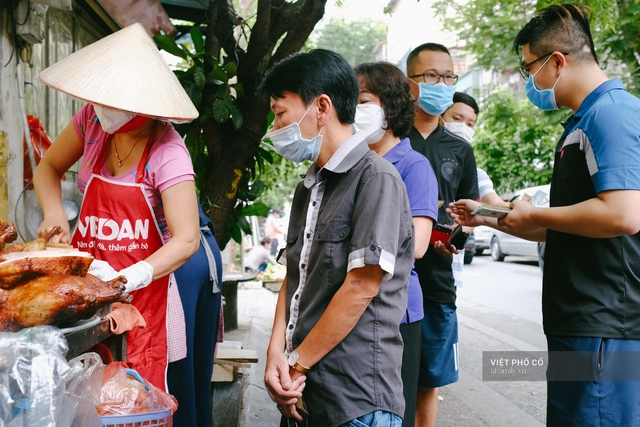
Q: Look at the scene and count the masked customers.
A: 5